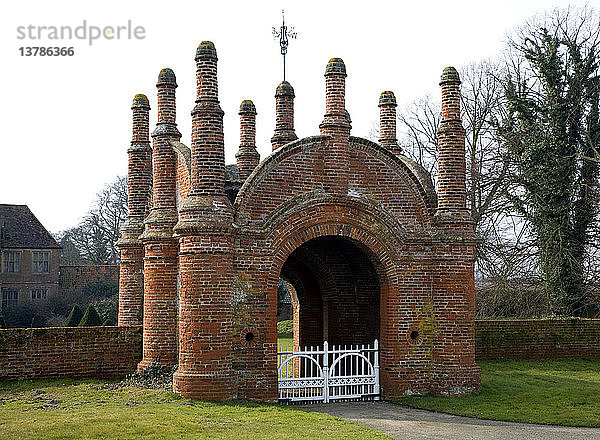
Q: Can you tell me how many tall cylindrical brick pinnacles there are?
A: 8